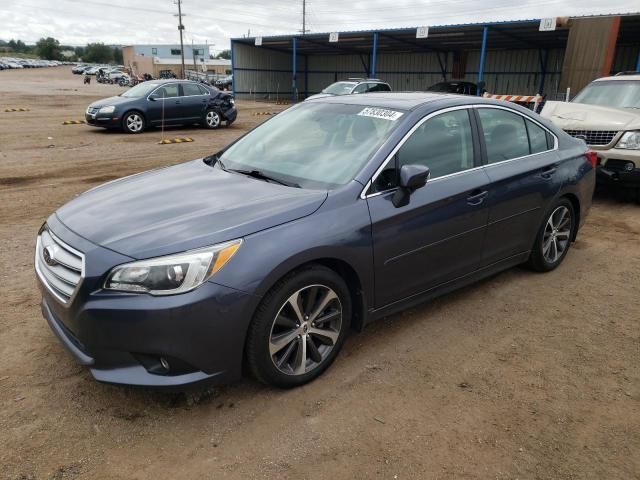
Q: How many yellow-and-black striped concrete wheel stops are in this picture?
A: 4